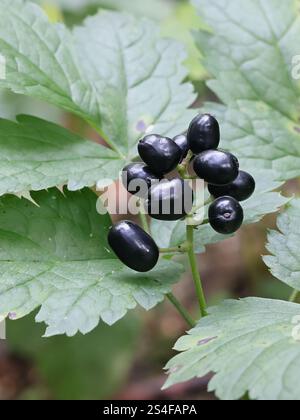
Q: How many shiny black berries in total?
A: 9